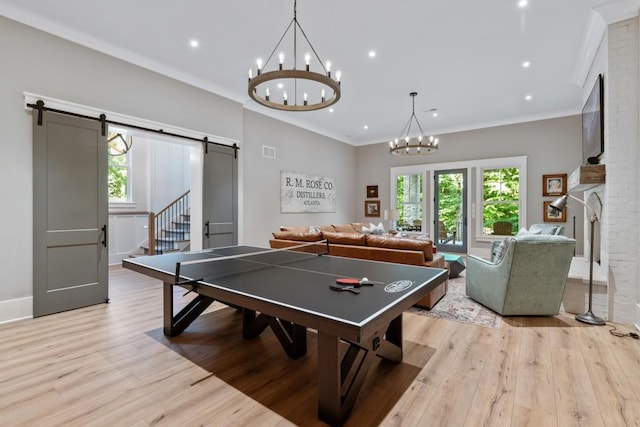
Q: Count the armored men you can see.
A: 0